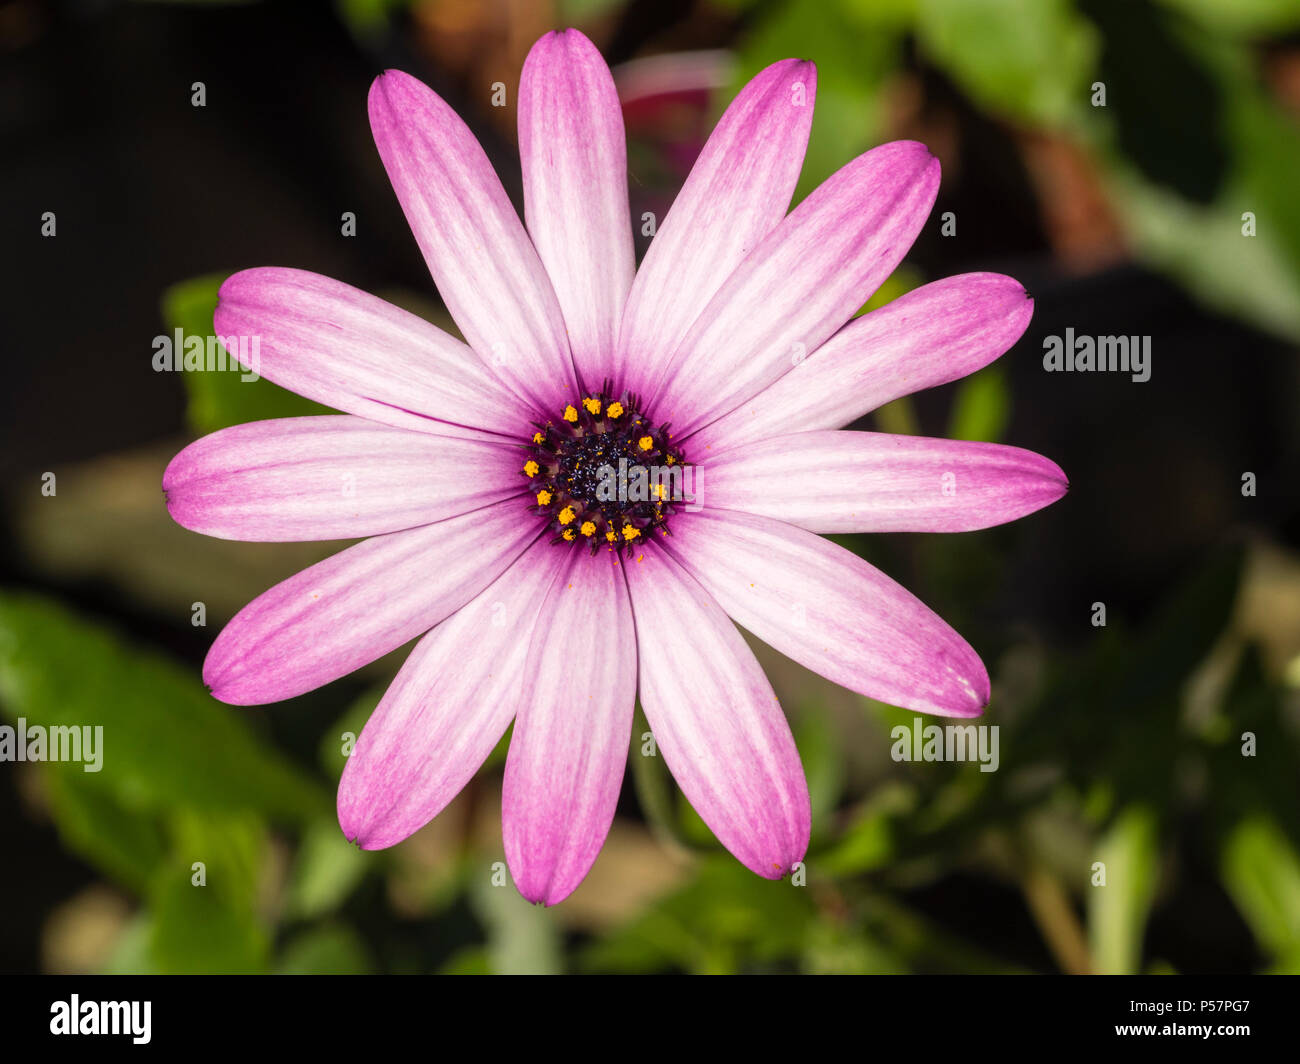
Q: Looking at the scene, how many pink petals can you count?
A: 13